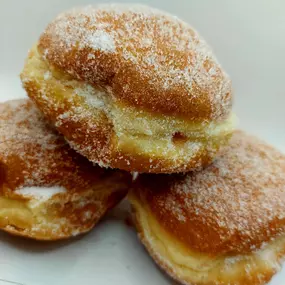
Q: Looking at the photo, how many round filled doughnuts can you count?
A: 3